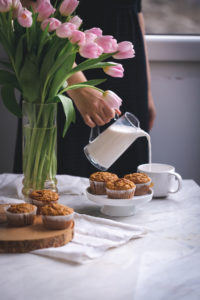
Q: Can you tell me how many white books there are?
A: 0